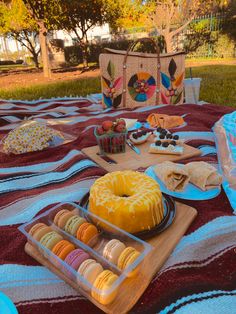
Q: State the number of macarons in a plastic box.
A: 11